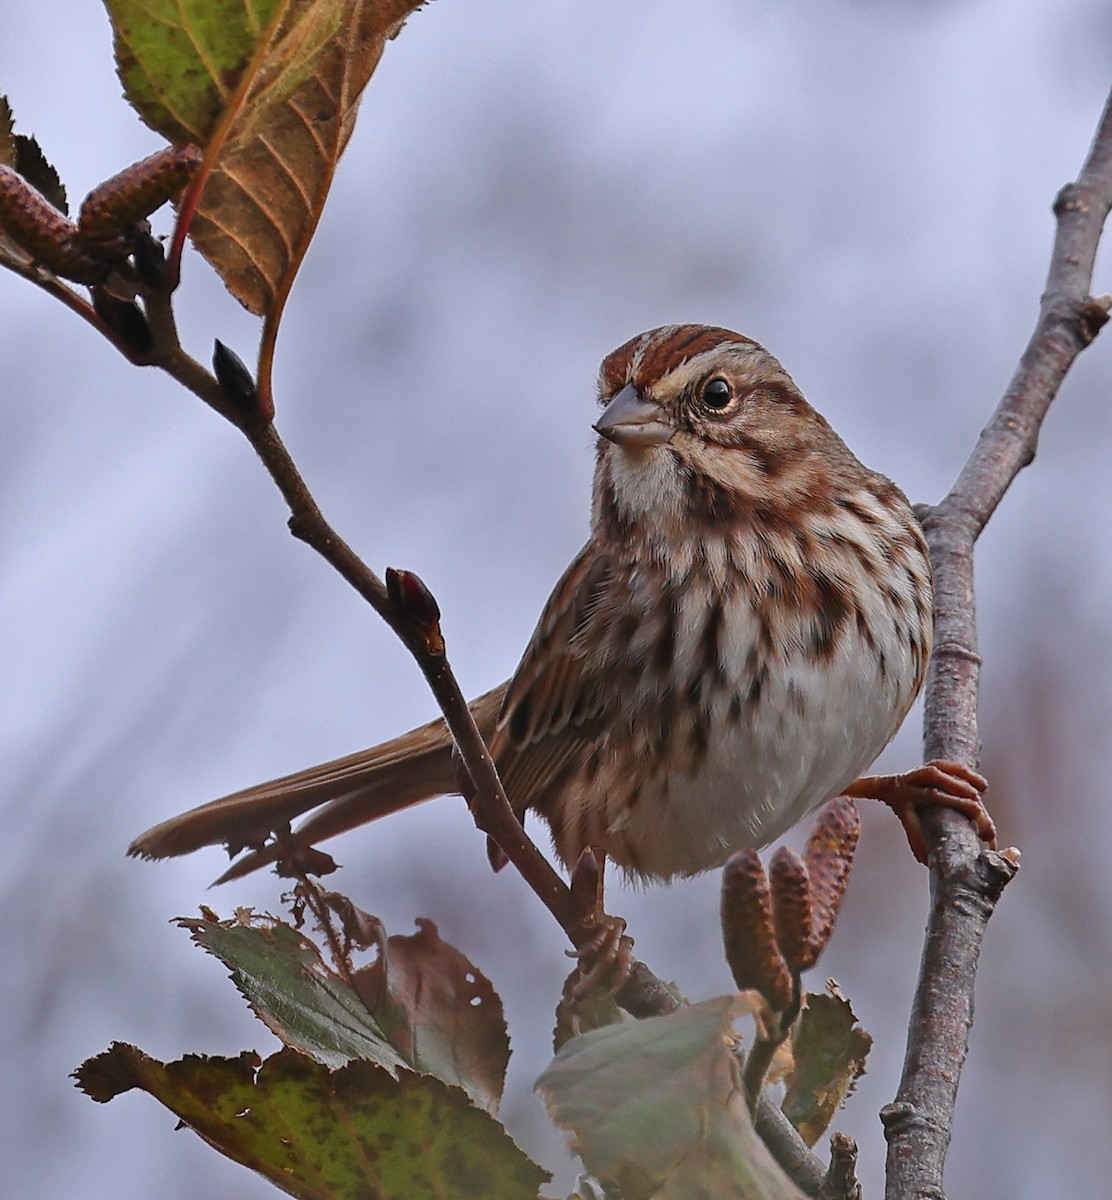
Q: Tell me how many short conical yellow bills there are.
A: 0